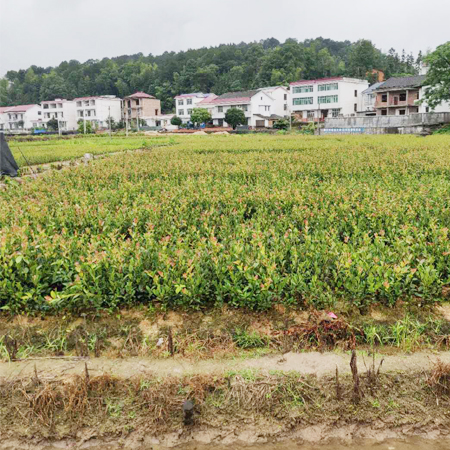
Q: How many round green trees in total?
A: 3